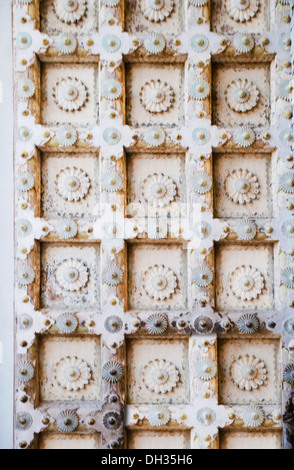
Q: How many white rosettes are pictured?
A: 15